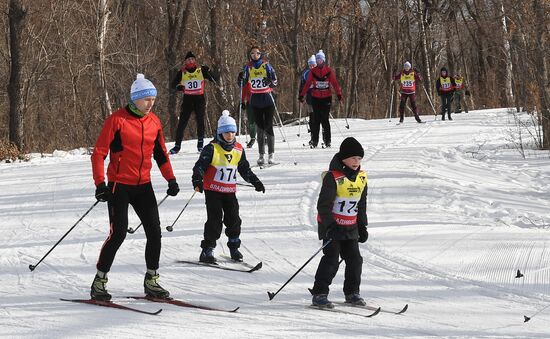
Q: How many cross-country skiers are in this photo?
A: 11